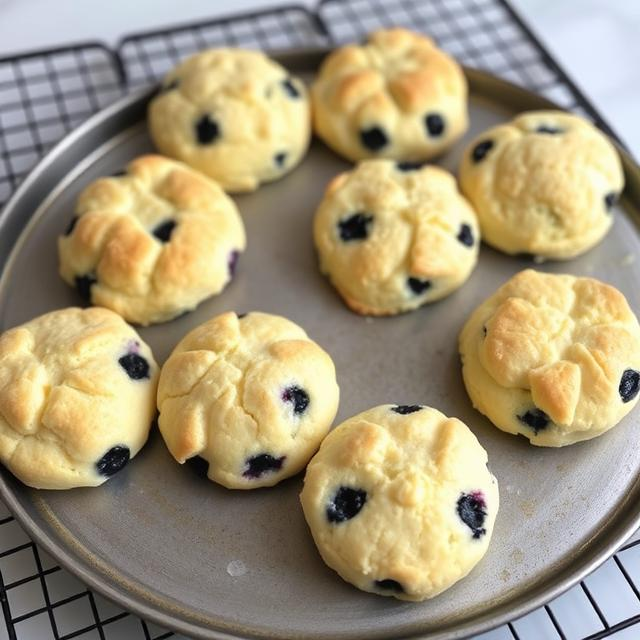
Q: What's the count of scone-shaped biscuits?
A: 9